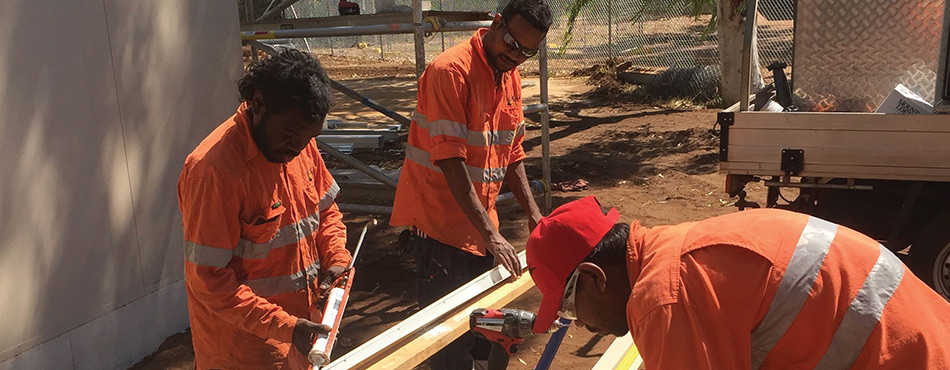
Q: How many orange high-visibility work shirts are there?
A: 3